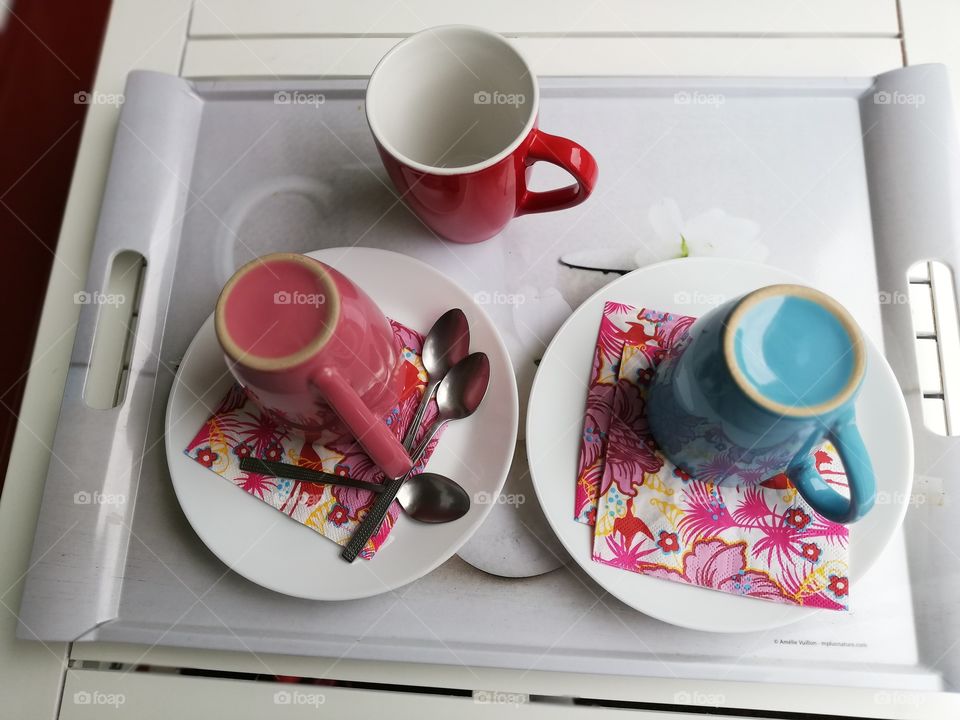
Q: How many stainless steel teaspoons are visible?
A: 3